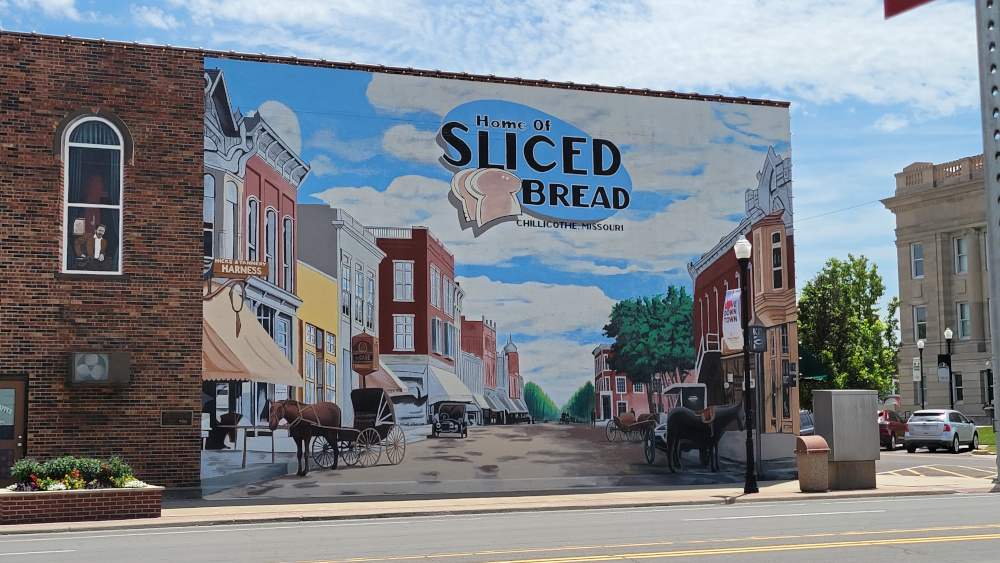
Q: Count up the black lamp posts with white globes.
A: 3